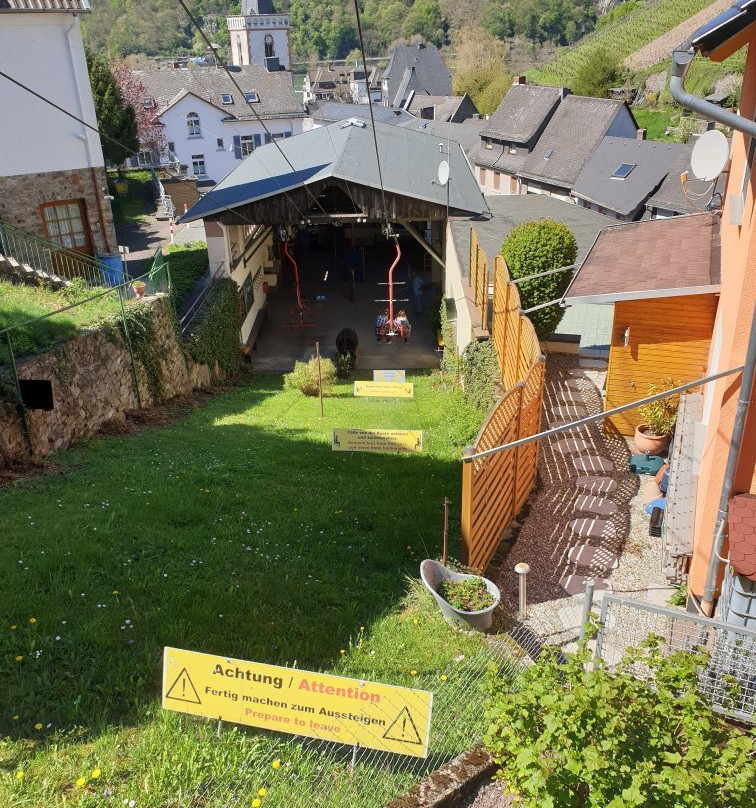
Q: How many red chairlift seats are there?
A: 2